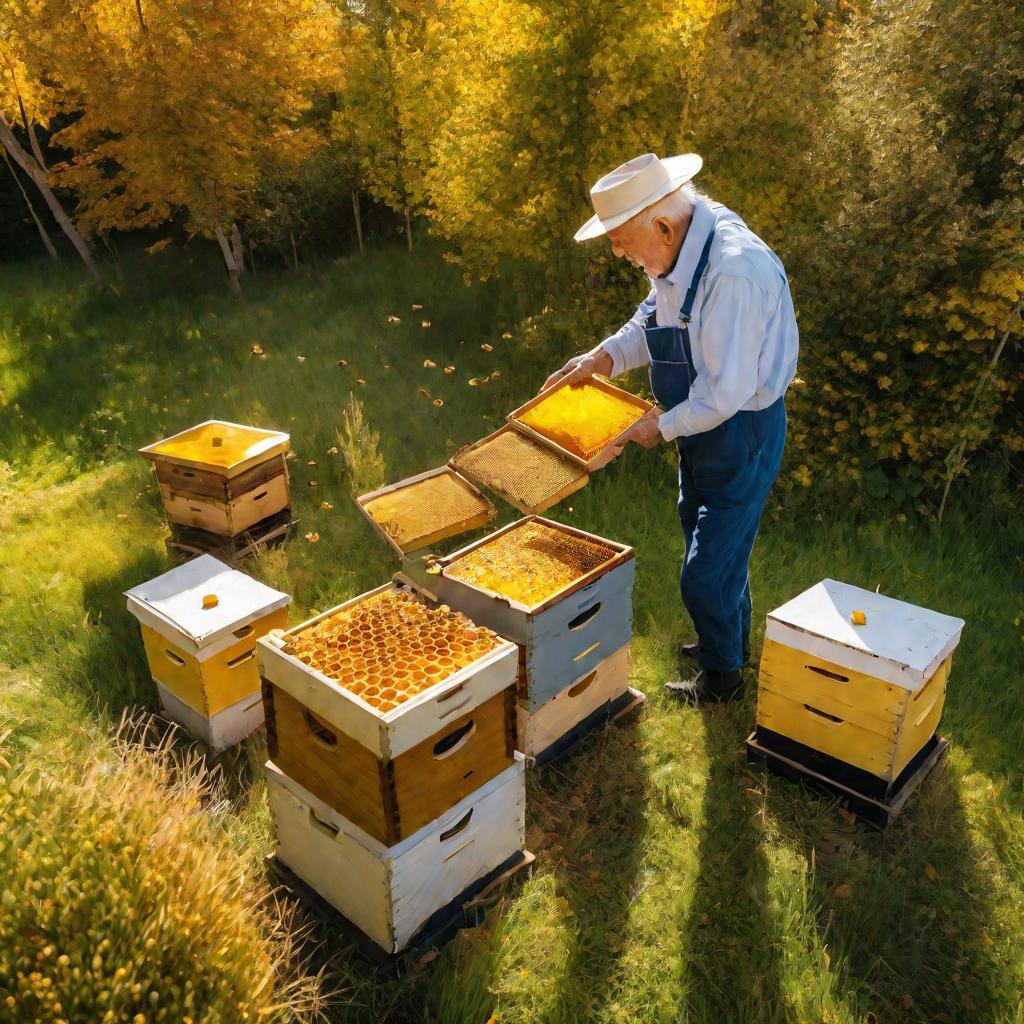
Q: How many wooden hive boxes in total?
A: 5